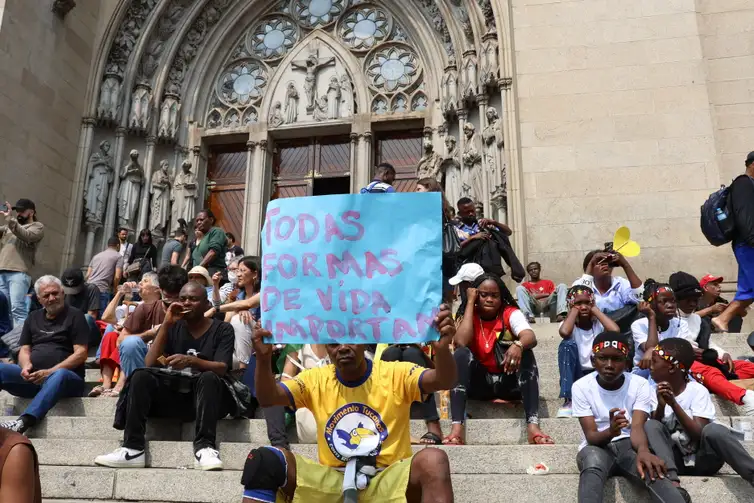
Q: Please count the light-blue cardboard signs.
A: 1